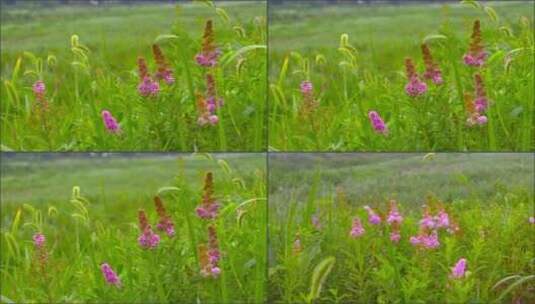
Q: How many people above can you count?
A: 0